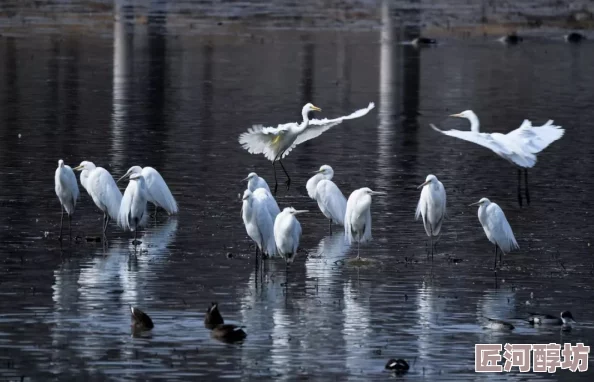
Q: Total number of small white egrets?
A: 13